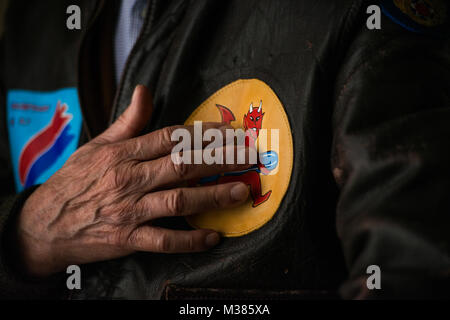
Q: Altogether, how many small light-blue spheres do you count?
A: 1